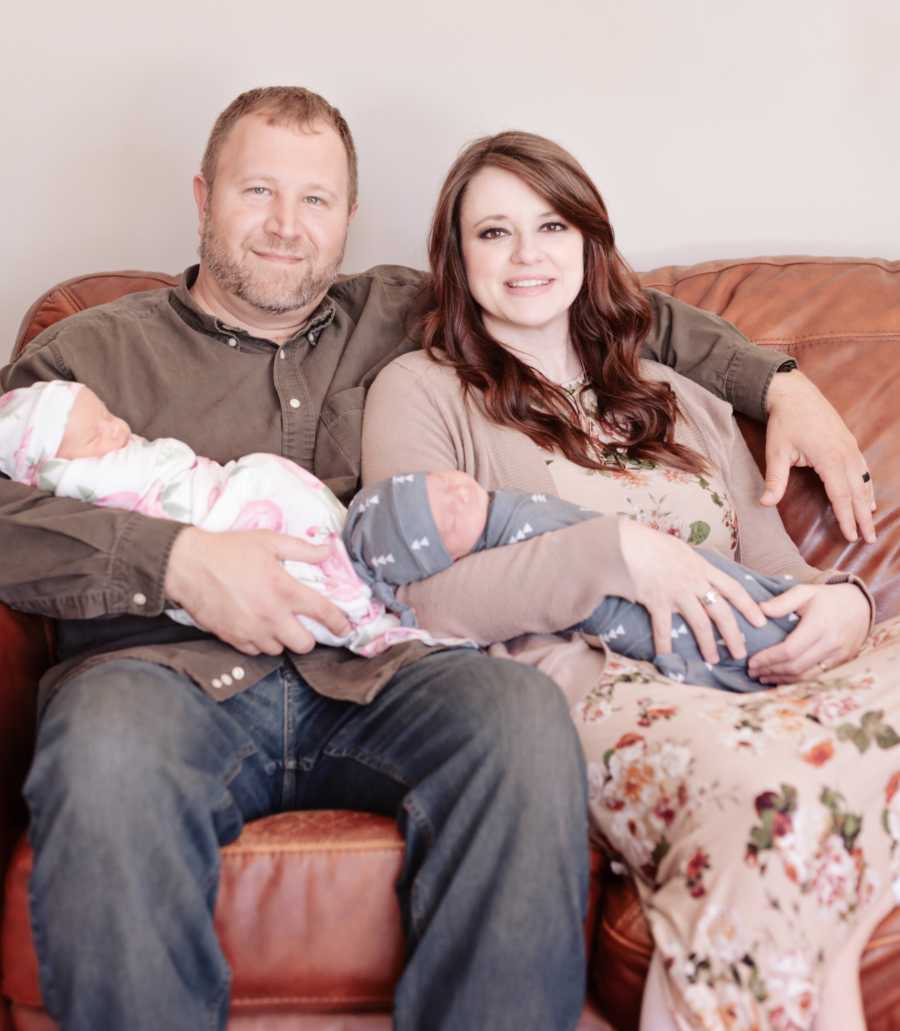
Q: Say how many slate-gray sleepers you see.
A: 1